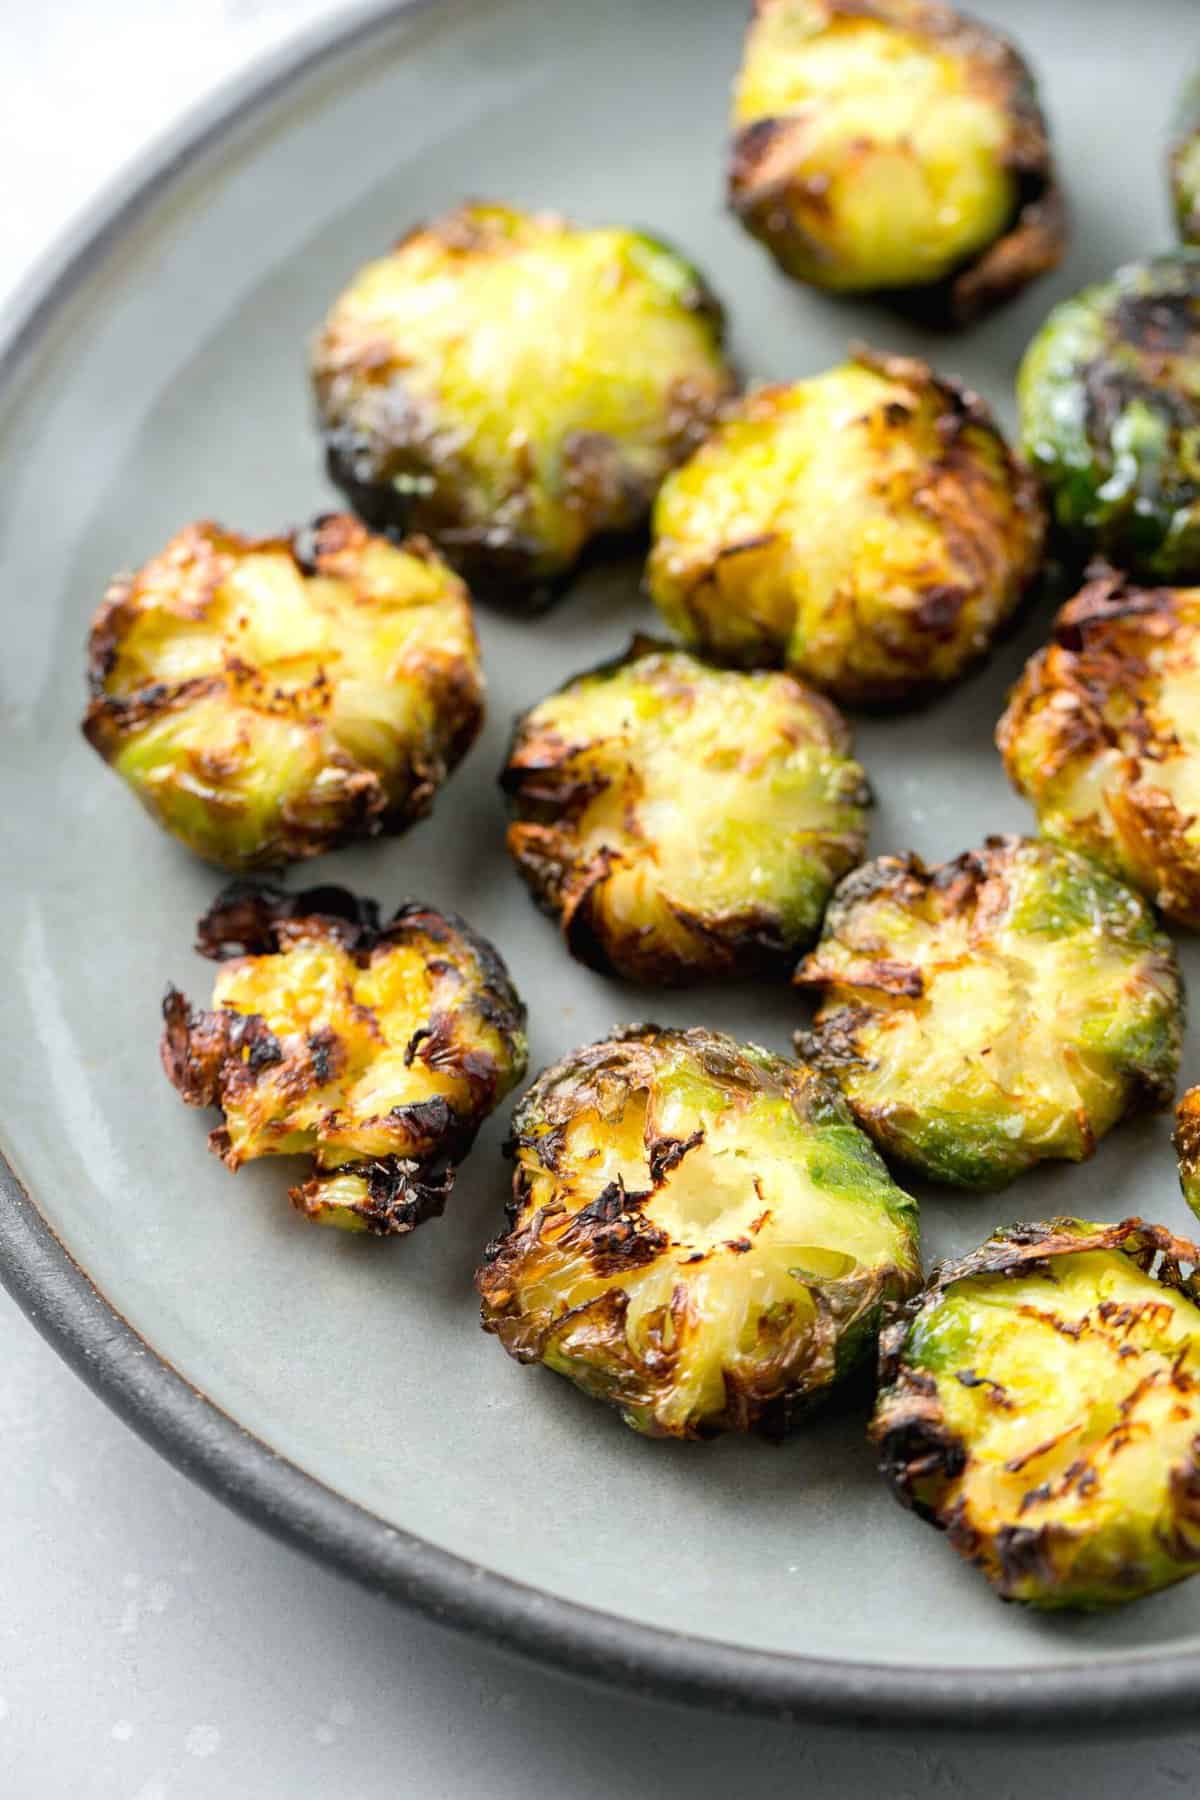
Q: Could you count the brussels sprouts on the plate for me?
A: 13